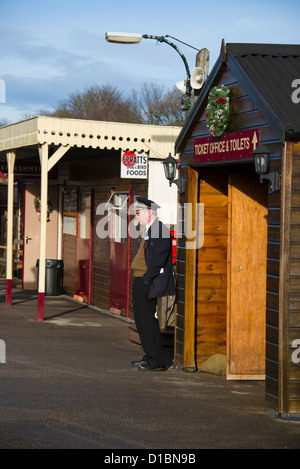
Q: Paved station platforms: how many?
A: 1